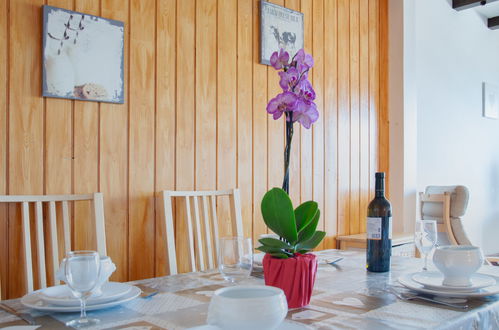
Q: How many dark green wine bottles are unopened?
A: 1